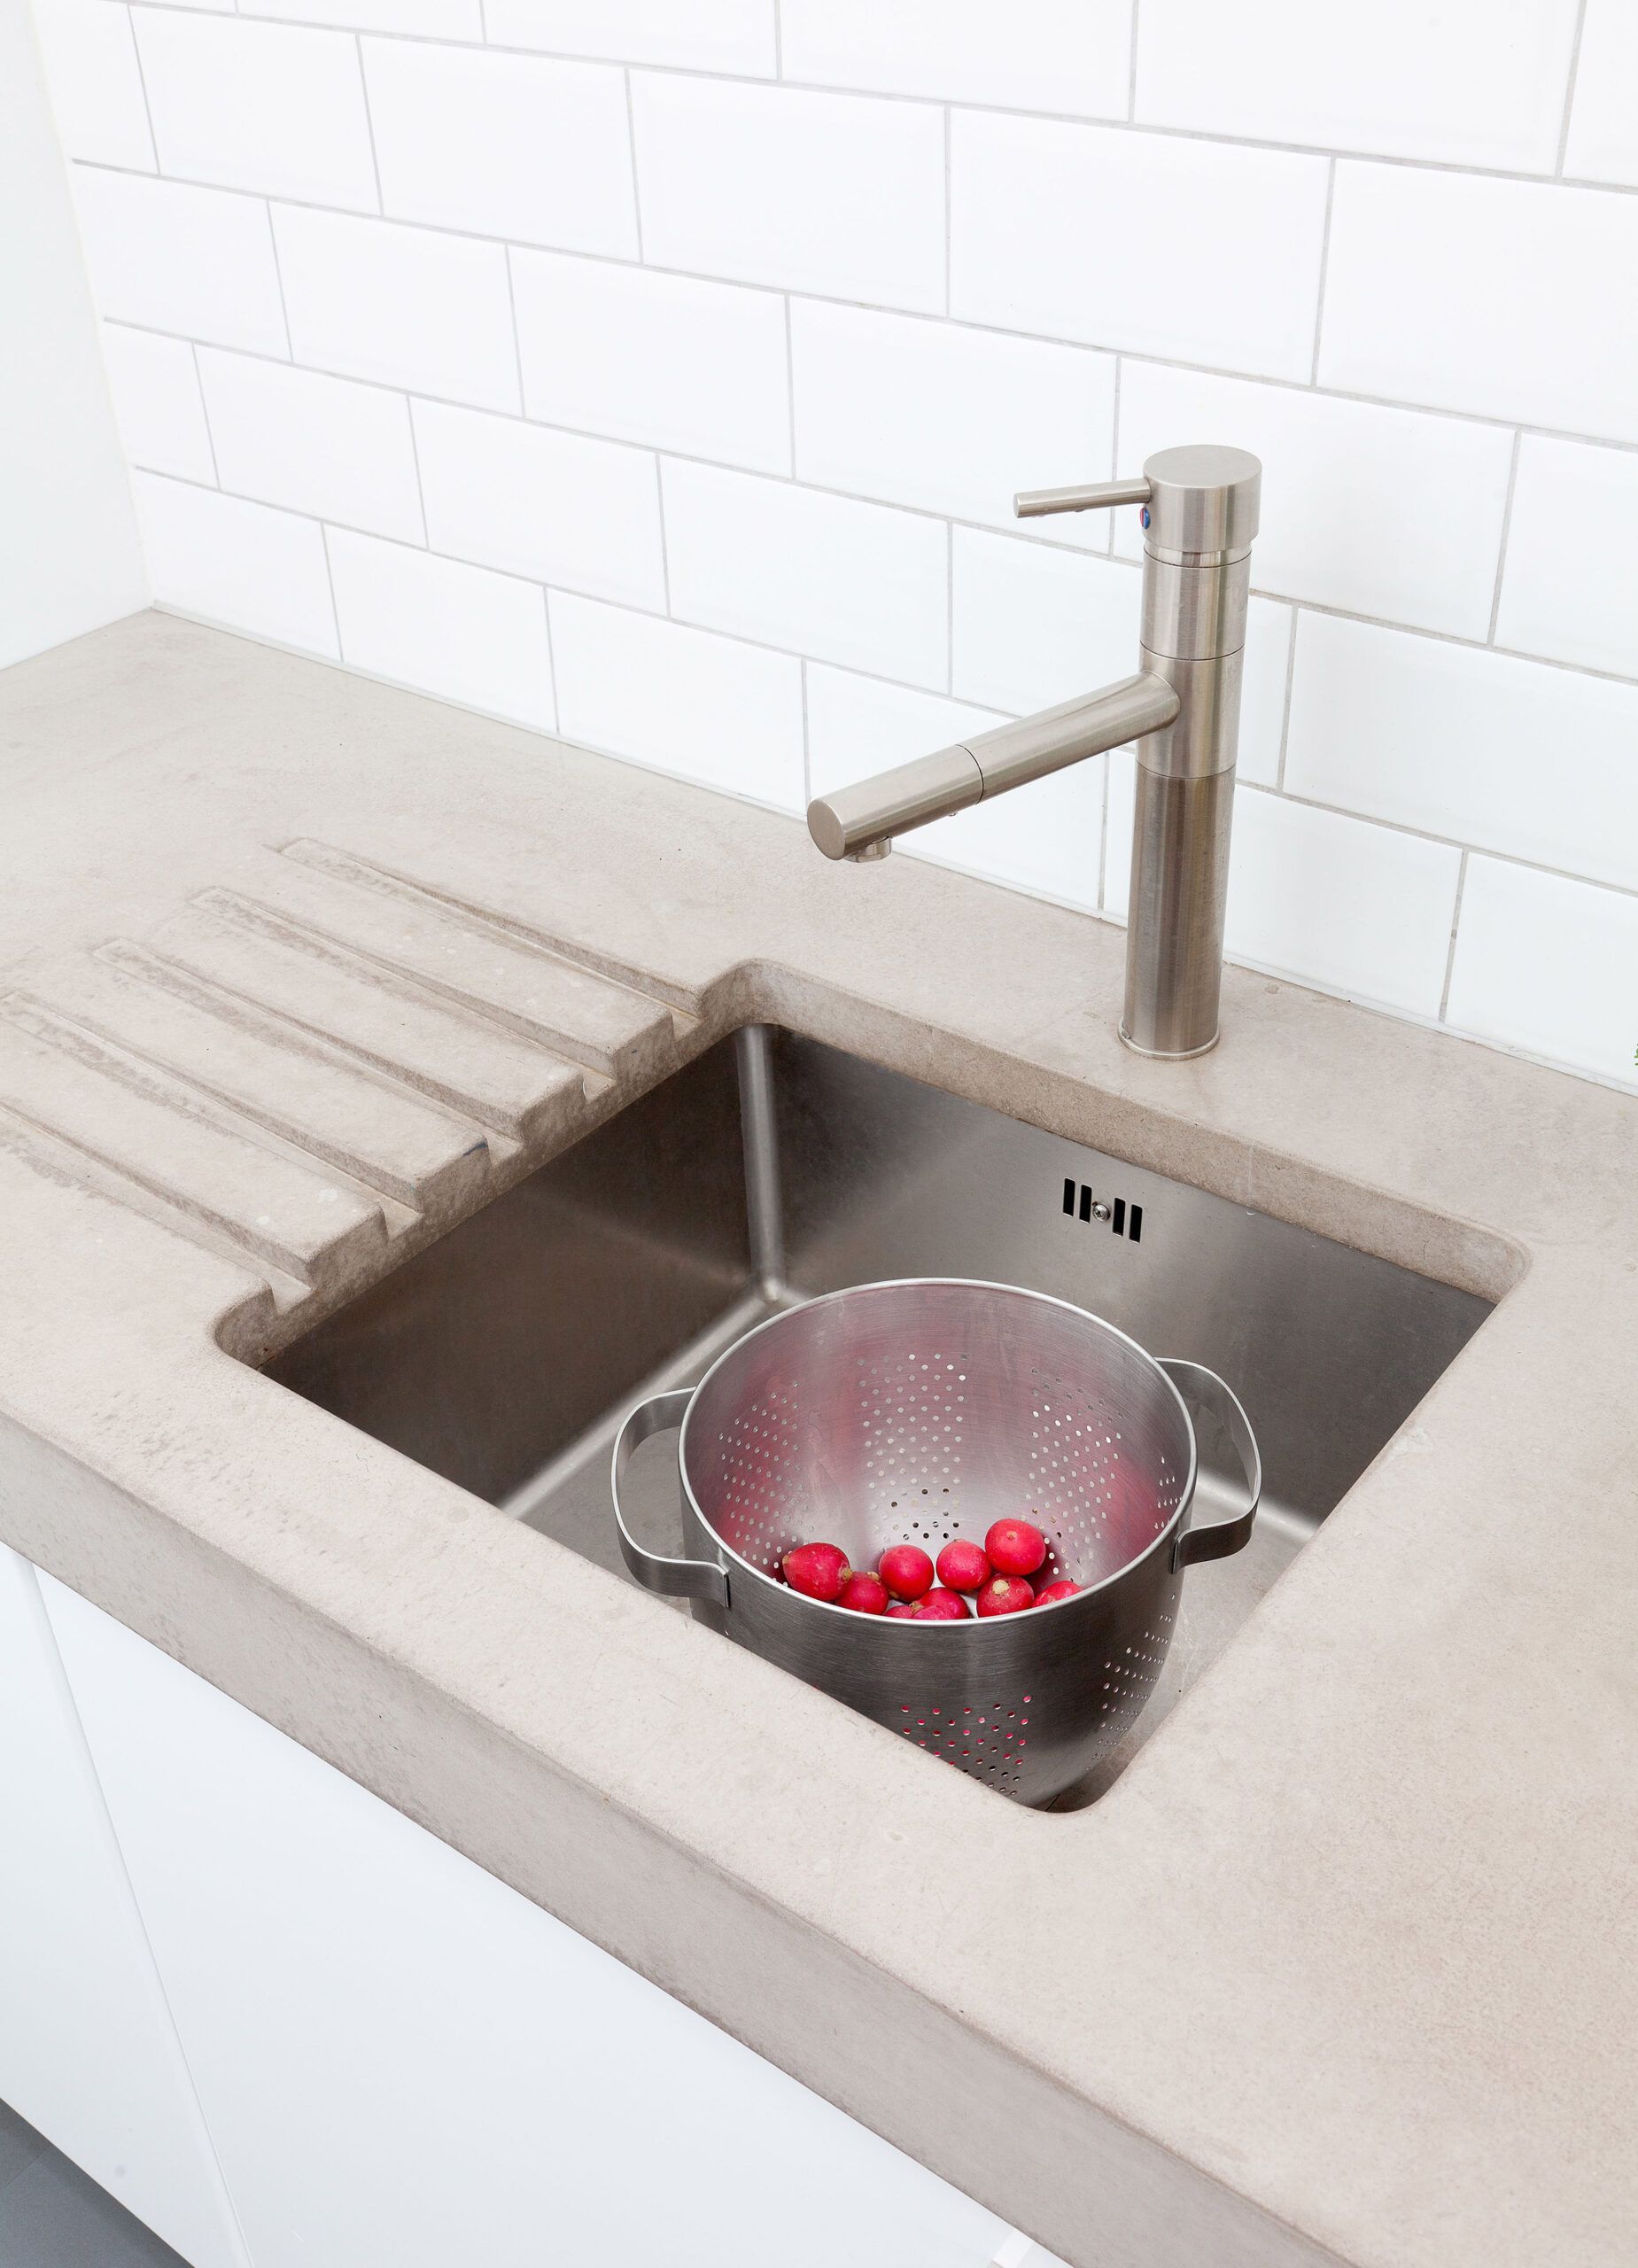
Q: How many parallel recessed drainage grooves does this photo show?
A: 5